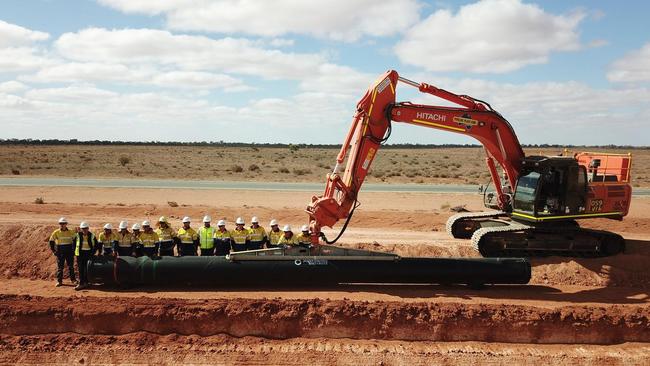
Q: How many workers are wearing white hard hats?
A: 15